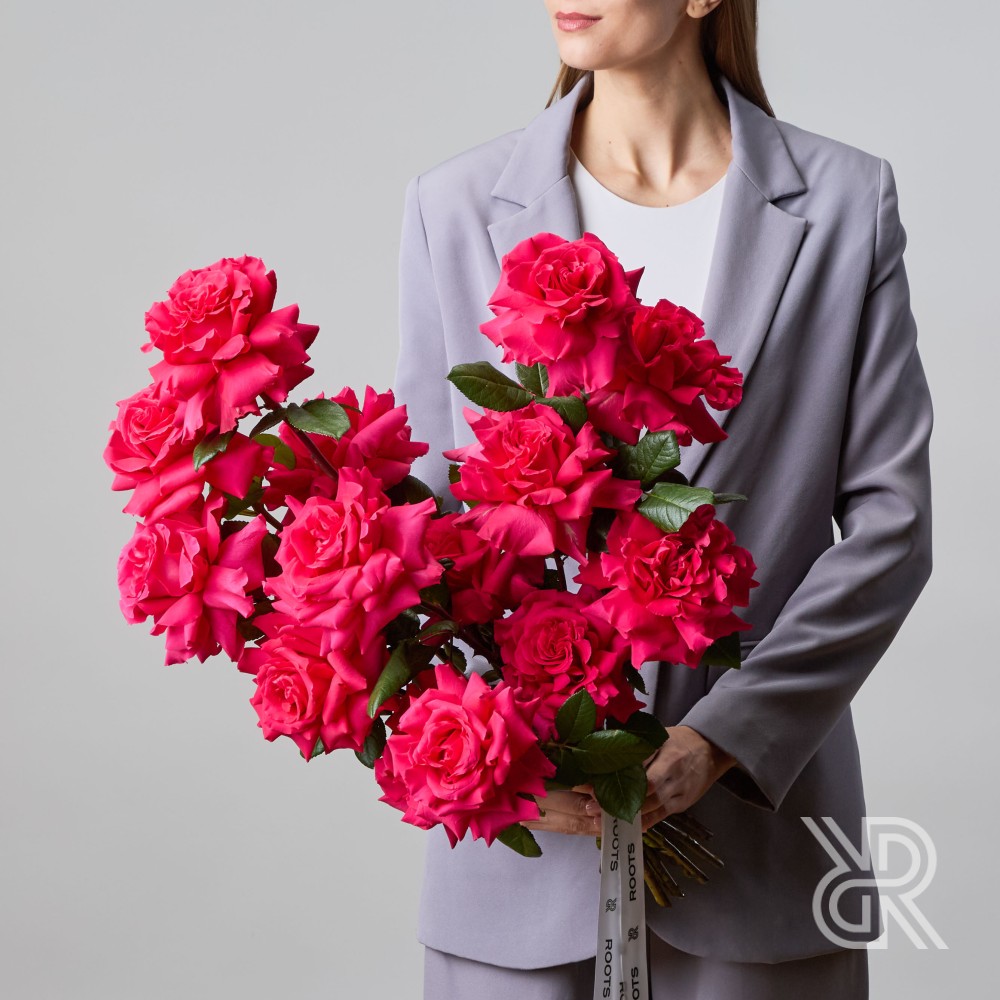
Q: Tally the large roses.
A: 13